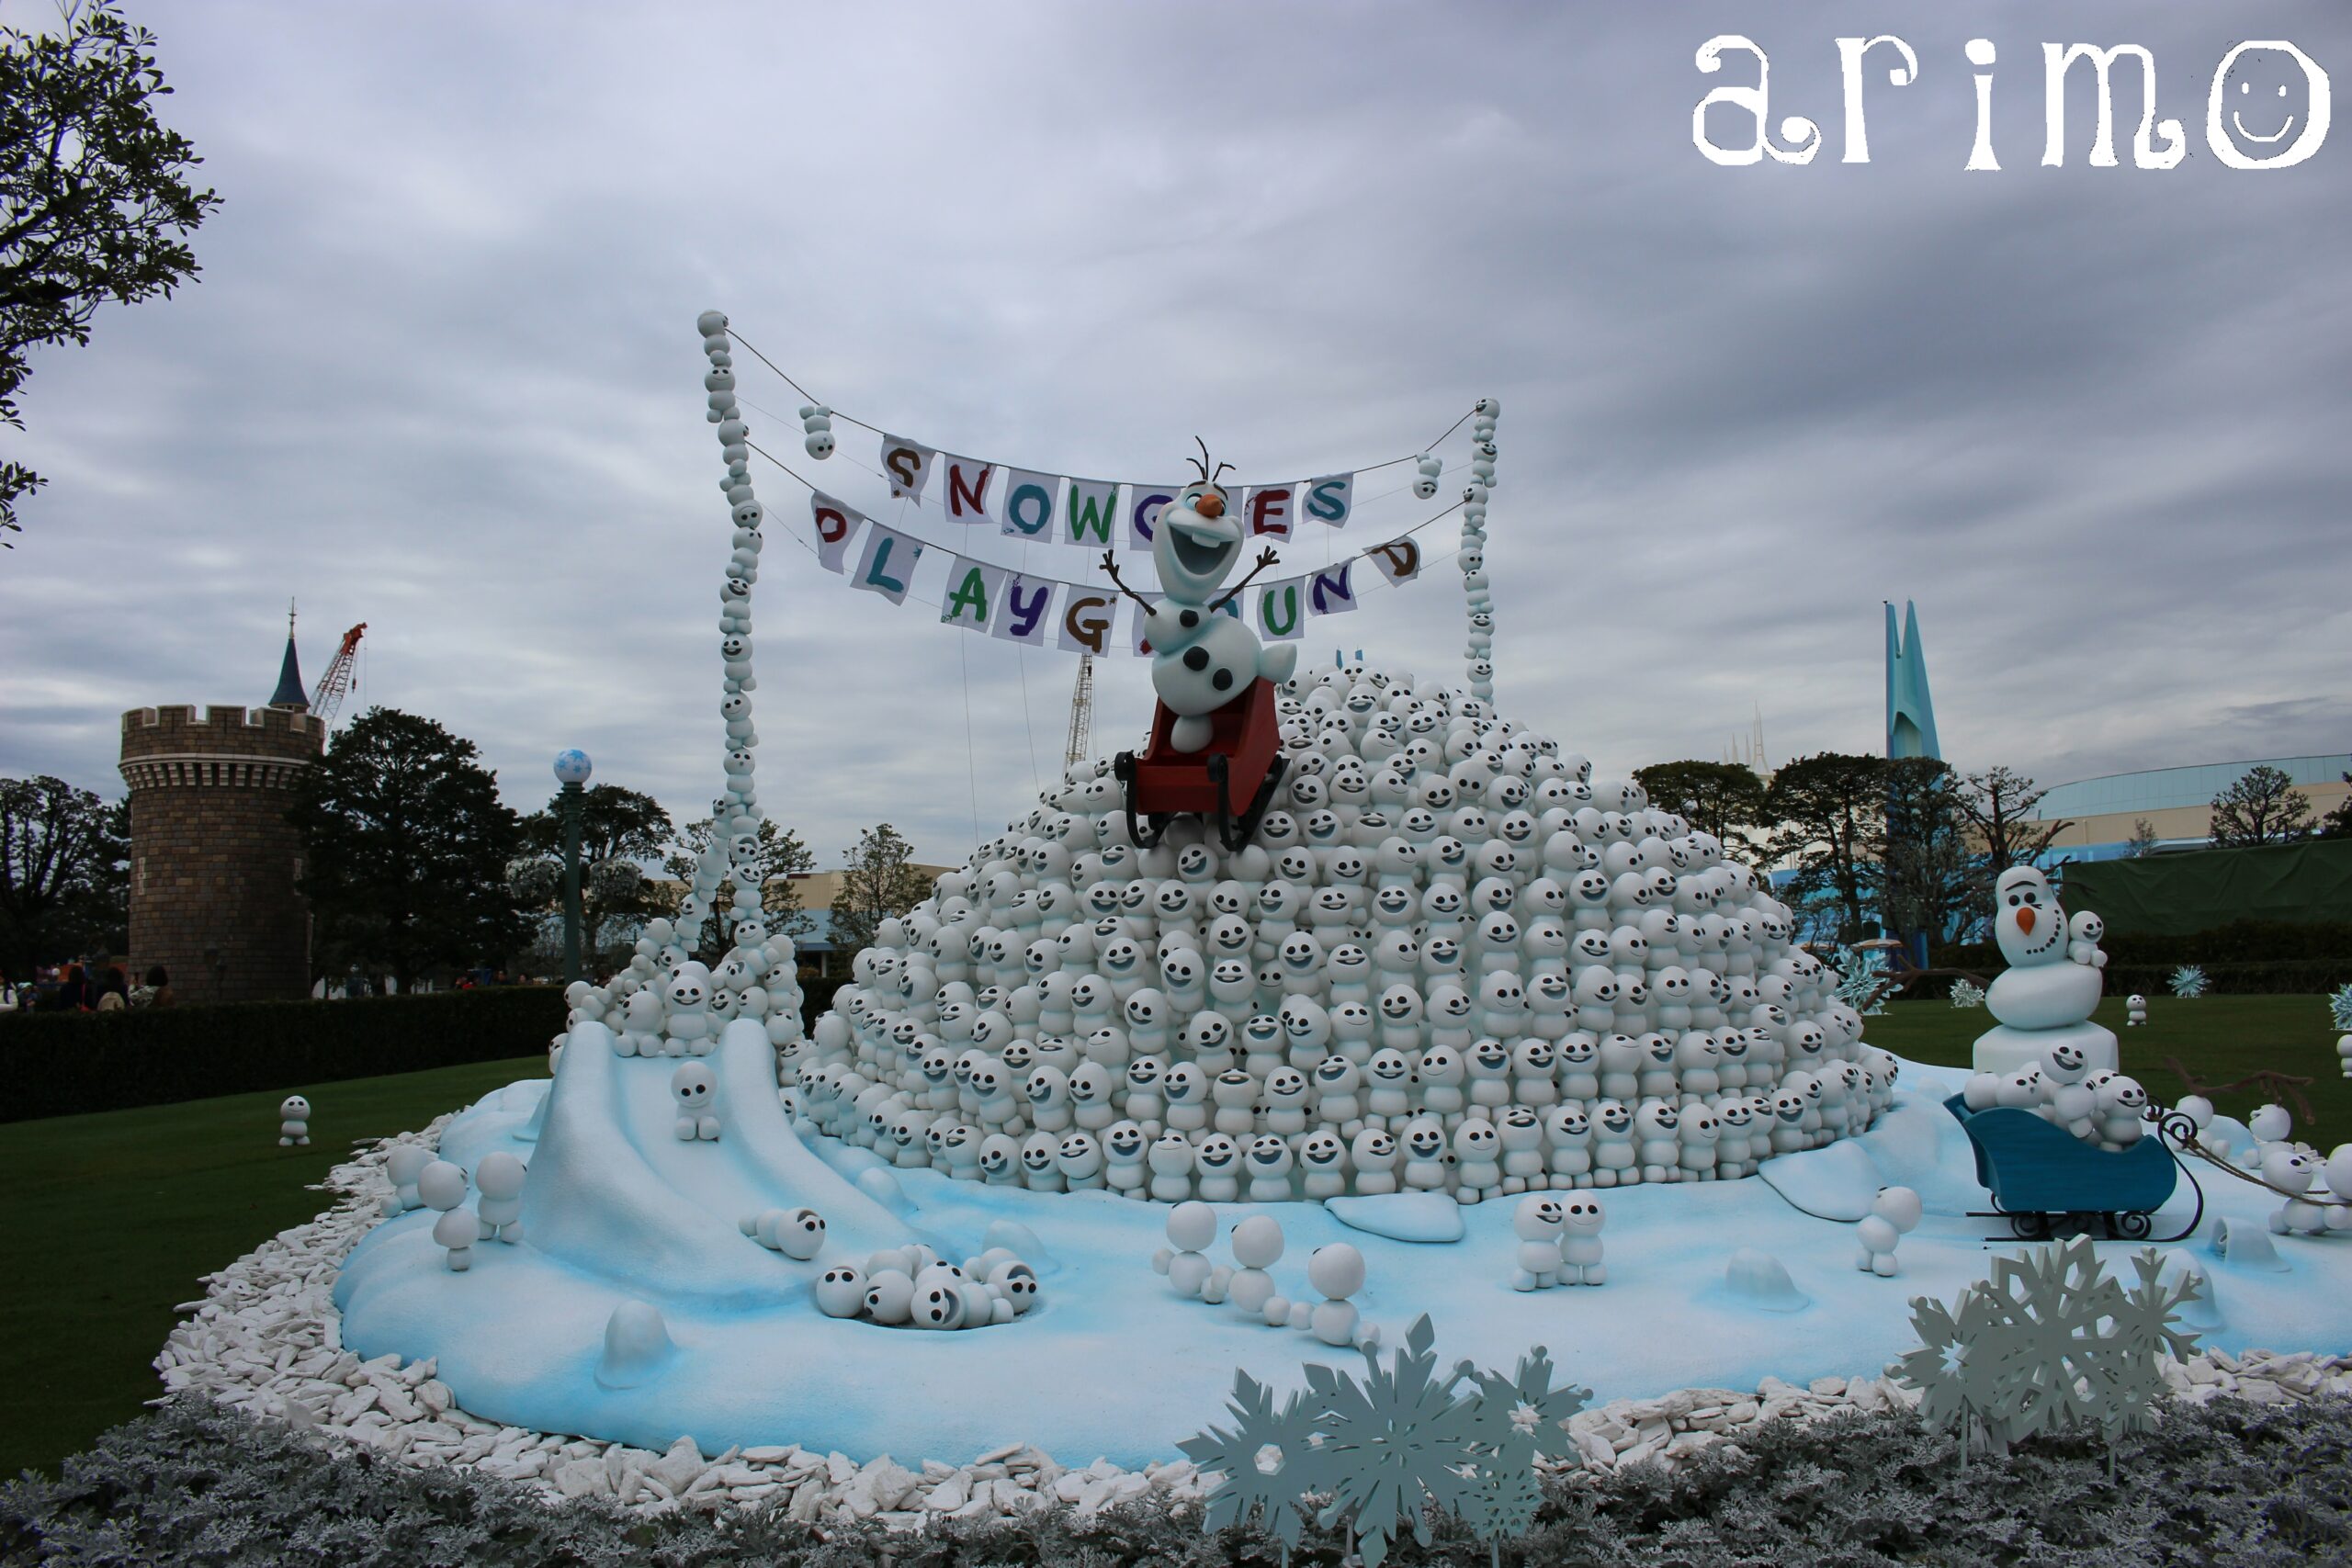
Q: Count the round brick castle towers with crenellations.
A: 1